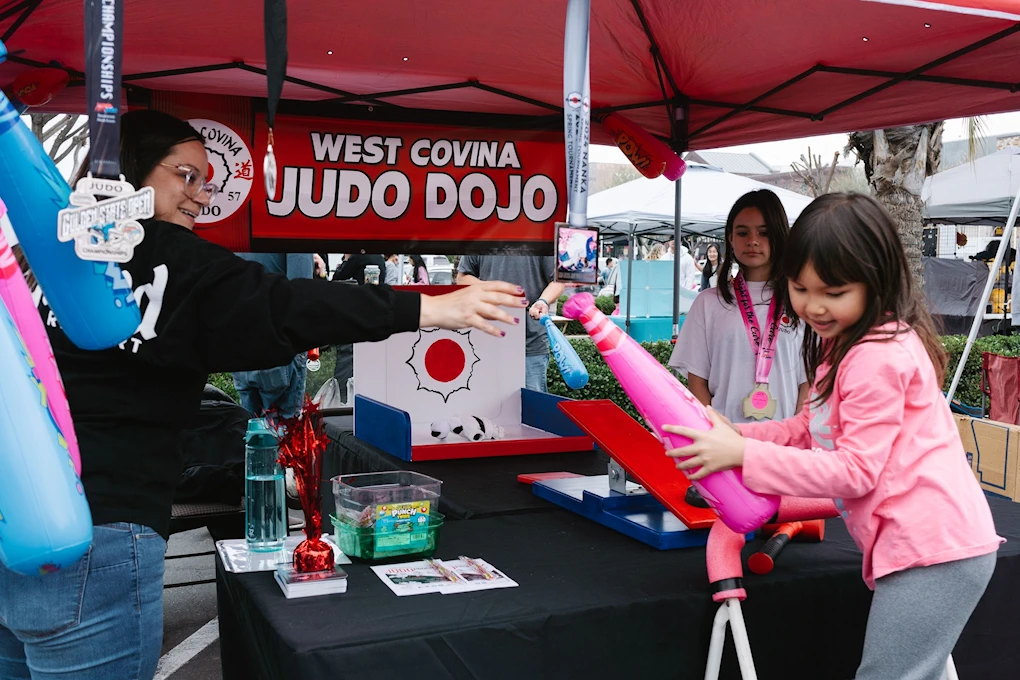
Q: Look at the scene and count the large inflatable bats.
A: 4